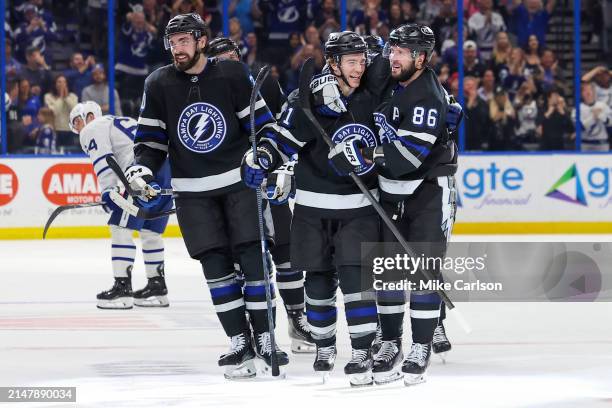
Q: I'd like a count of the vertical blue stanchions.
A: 6